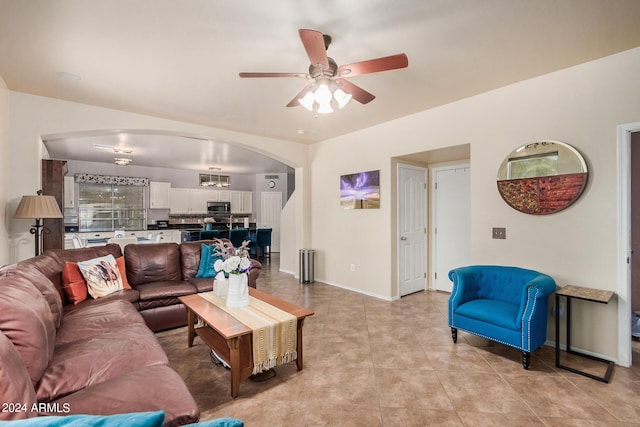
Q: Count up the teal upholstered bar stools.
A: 3